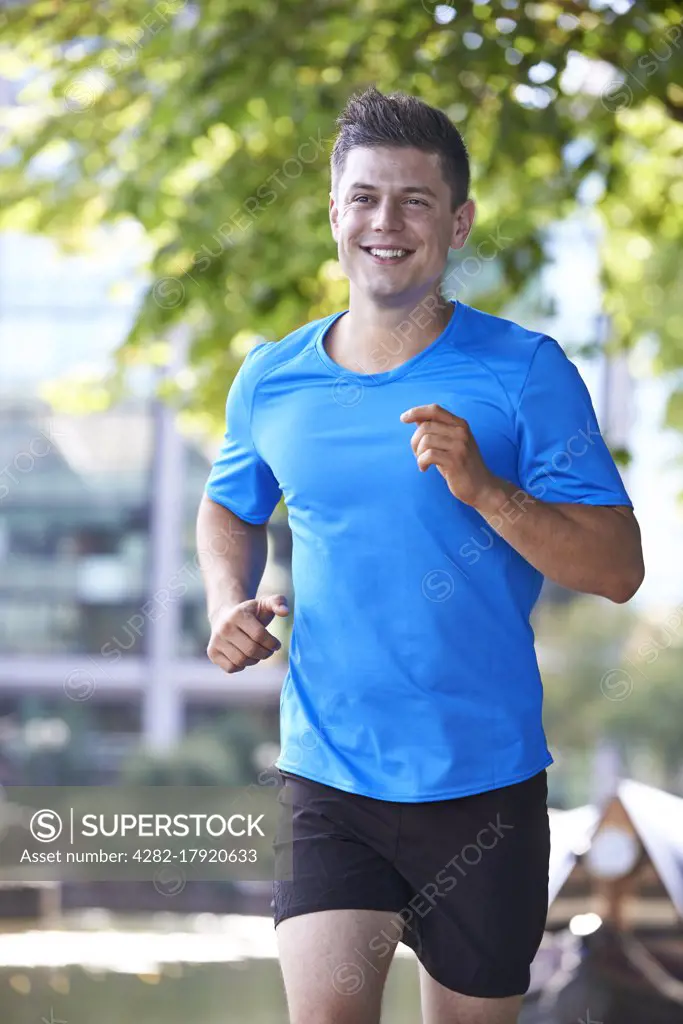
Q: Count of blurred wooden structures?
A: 1